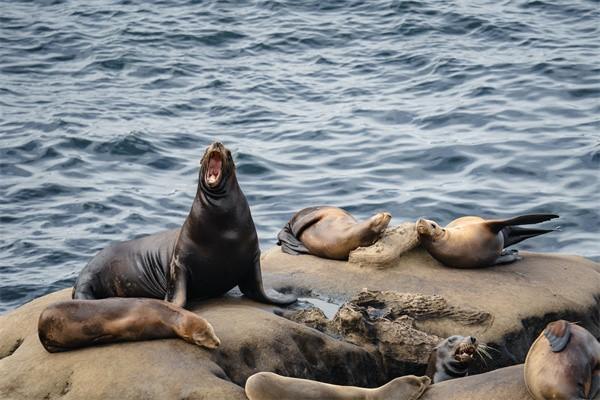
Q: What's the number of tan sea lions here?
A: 5